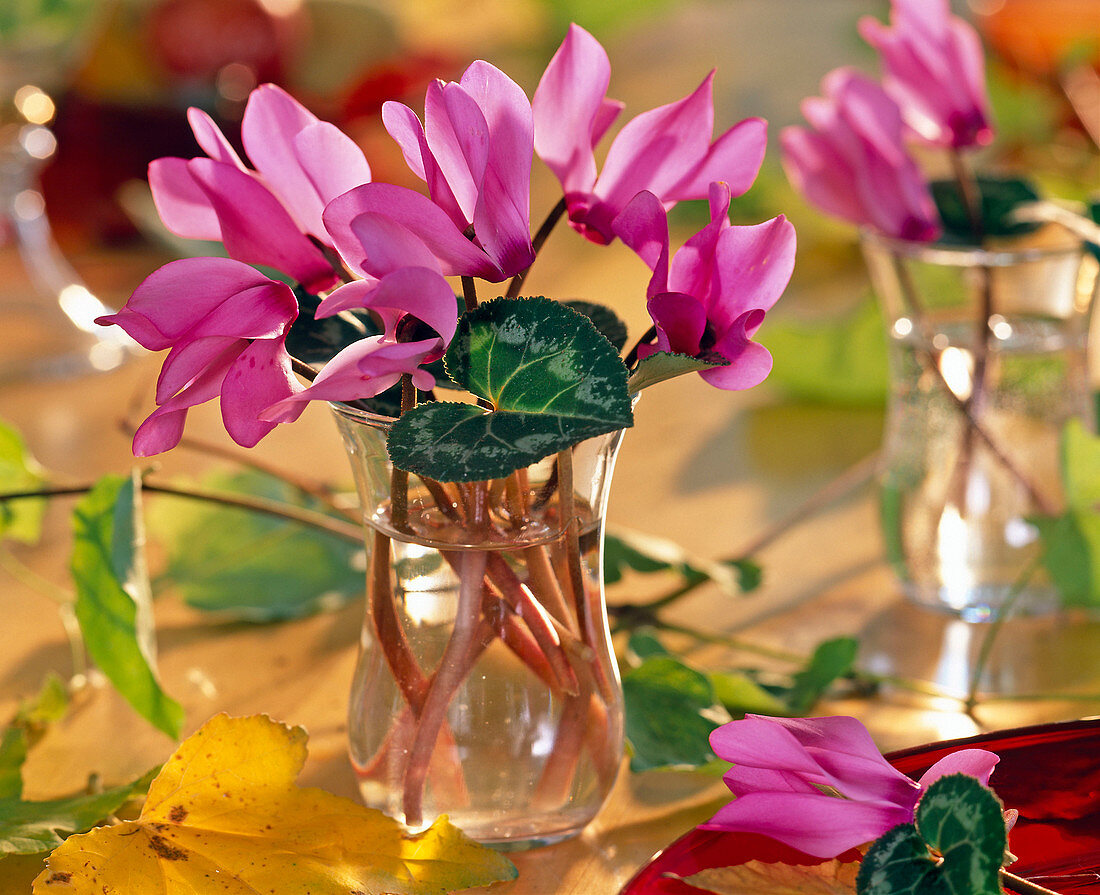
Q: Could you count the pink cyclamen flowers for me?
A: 9